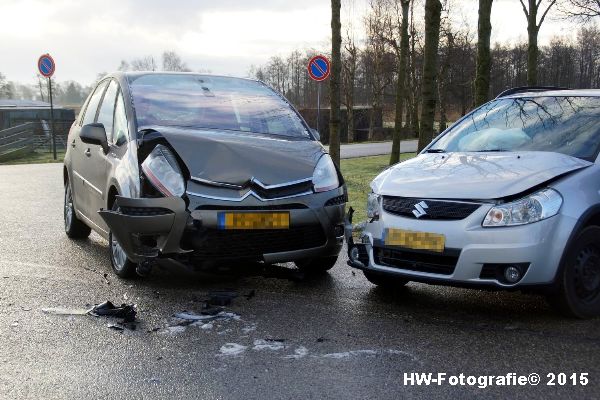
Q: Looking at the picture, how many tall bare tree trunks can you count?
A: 5